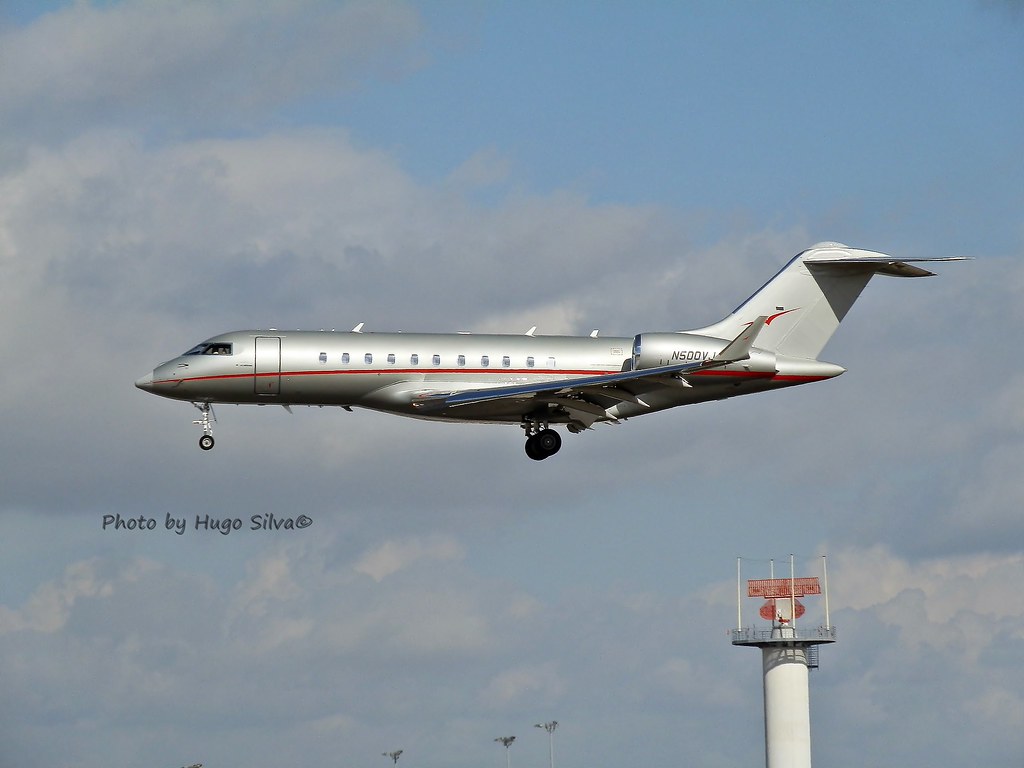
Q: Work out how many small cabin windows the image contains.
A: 11